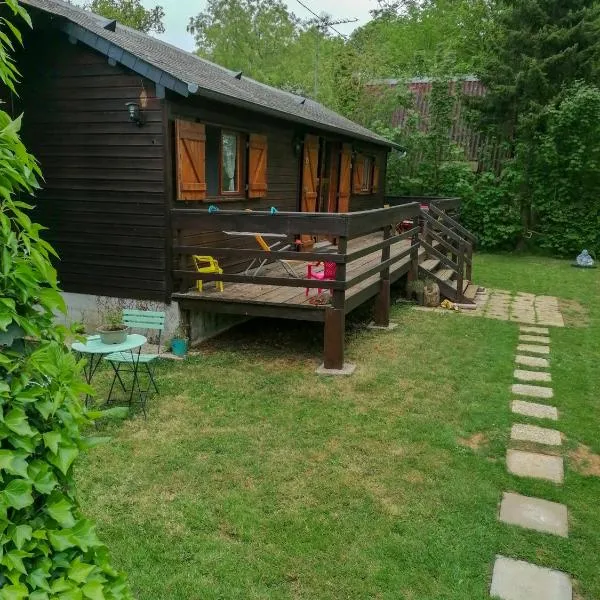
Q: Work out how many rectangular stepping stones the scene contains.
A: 11